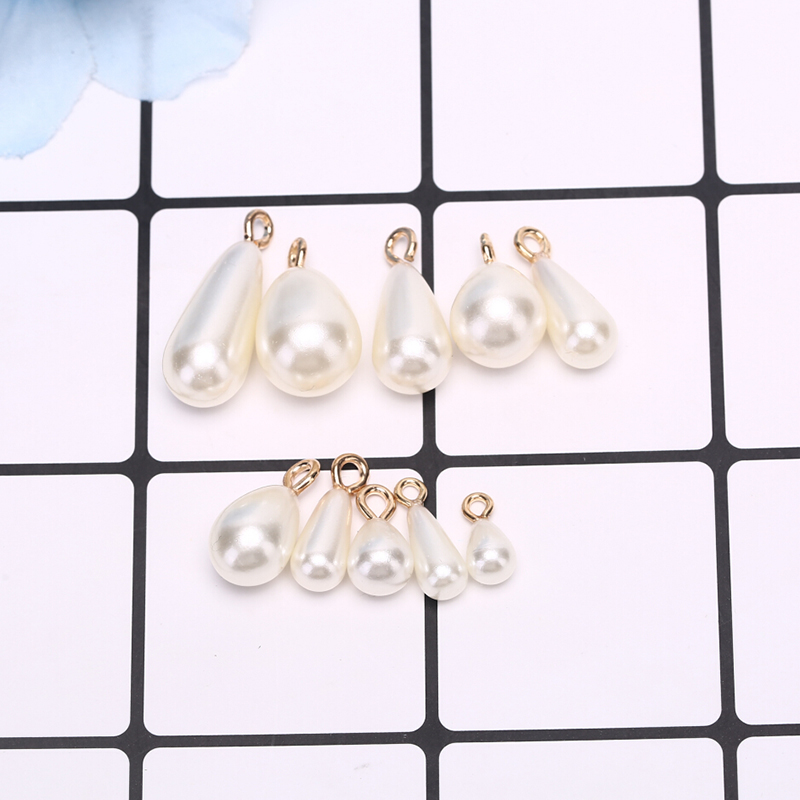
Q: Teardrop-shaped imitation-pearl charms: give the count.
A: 10